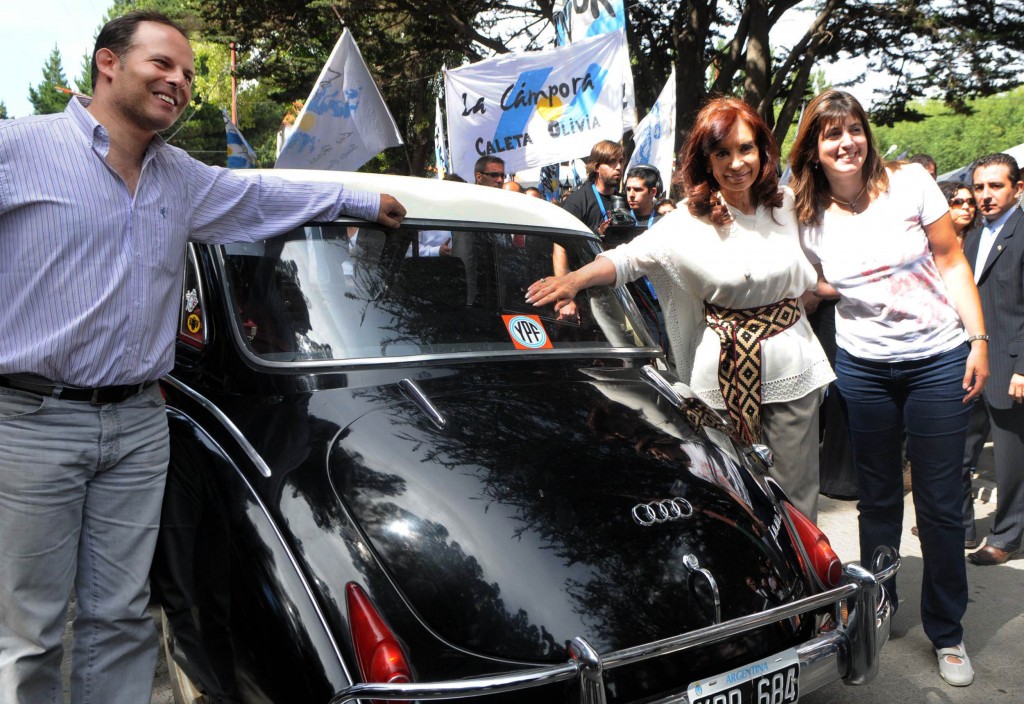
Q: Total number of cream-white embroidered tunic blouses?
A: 1